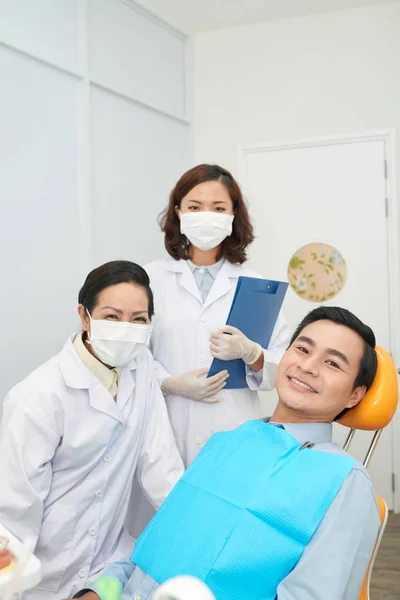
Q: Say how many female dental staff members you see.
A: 2